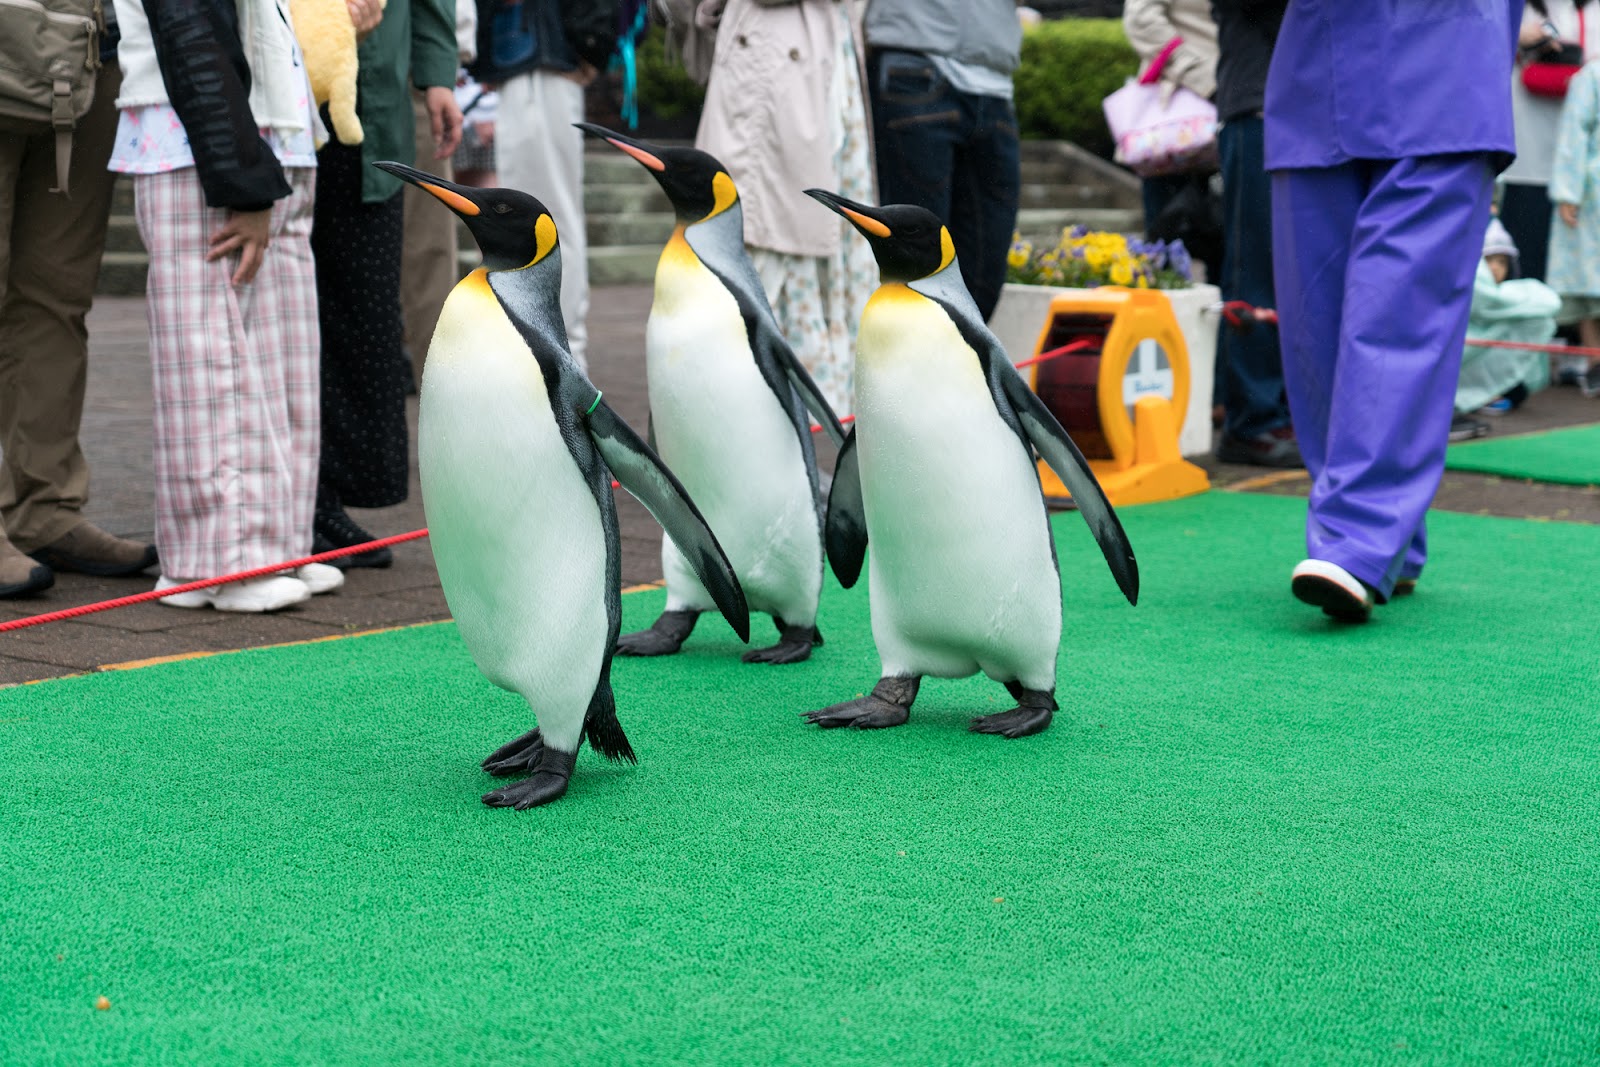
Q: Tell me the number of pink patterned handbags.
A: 1